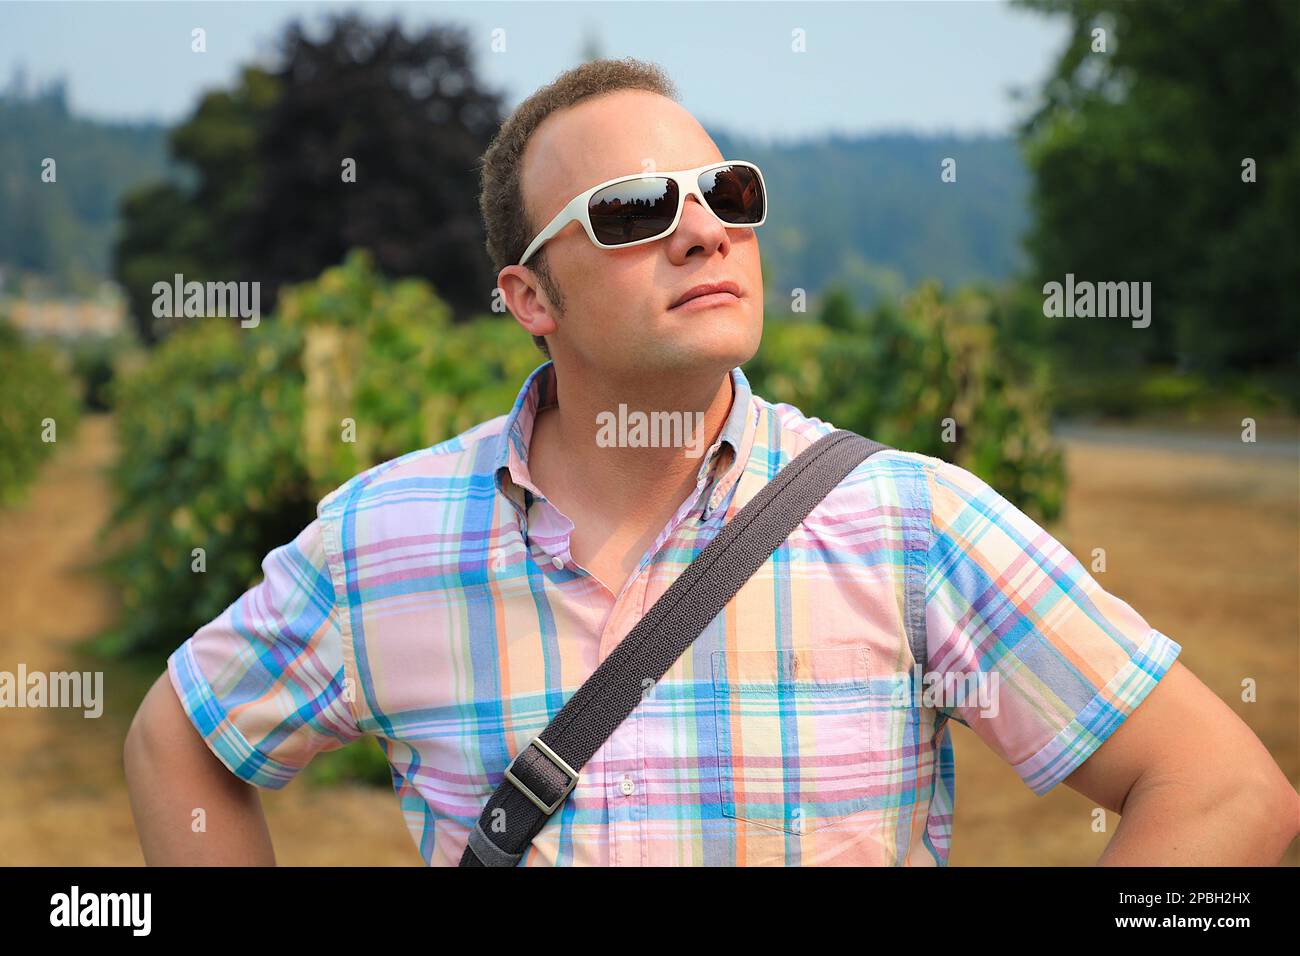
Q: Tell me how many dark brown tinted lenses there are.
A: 2